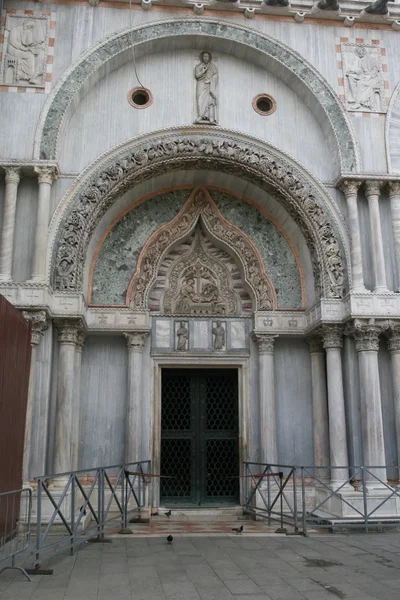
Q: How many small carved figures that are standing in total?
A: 3